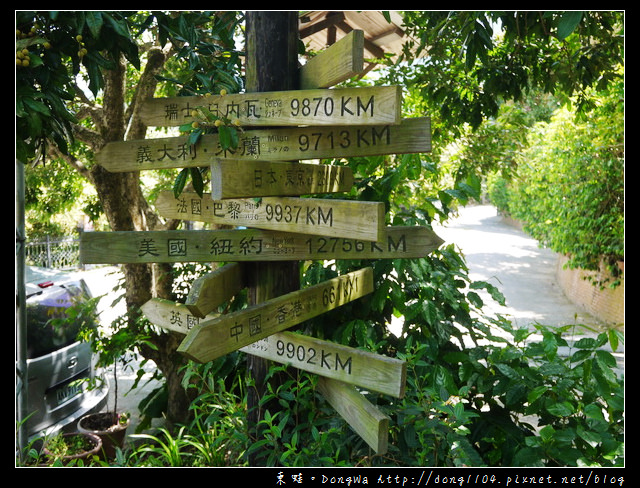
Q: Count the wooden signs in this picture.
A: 10